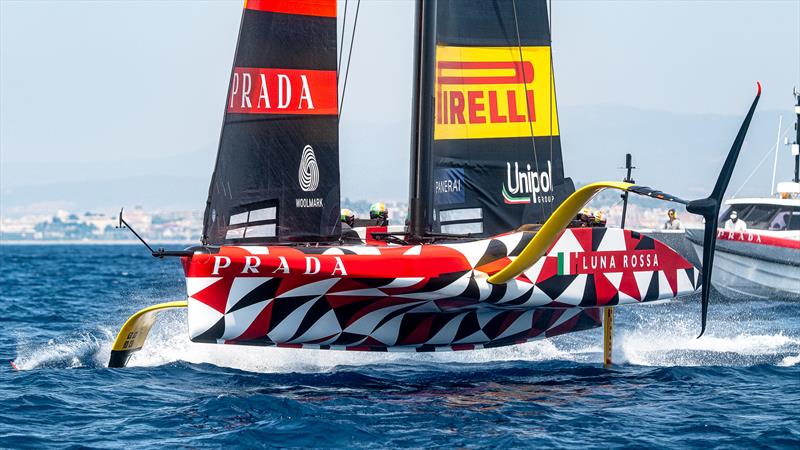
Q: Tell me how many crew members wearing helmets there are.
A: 4